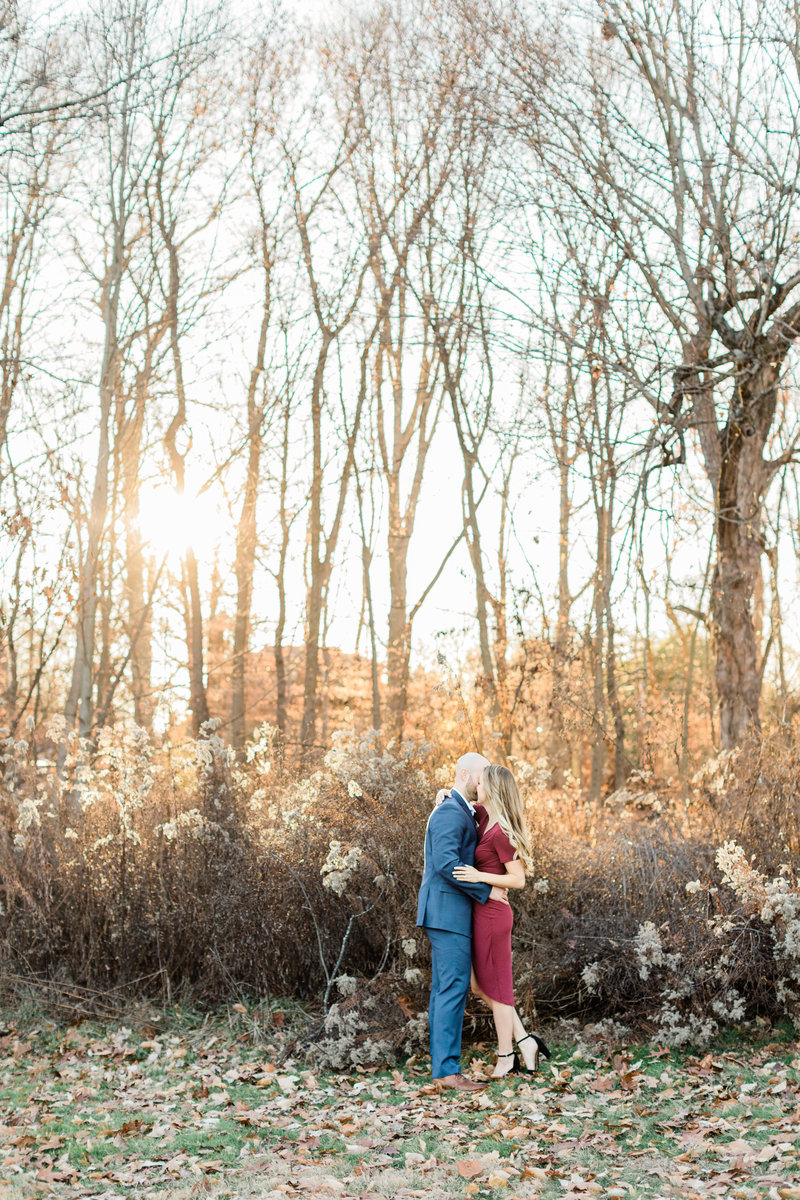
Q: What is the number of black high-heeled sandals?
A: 2